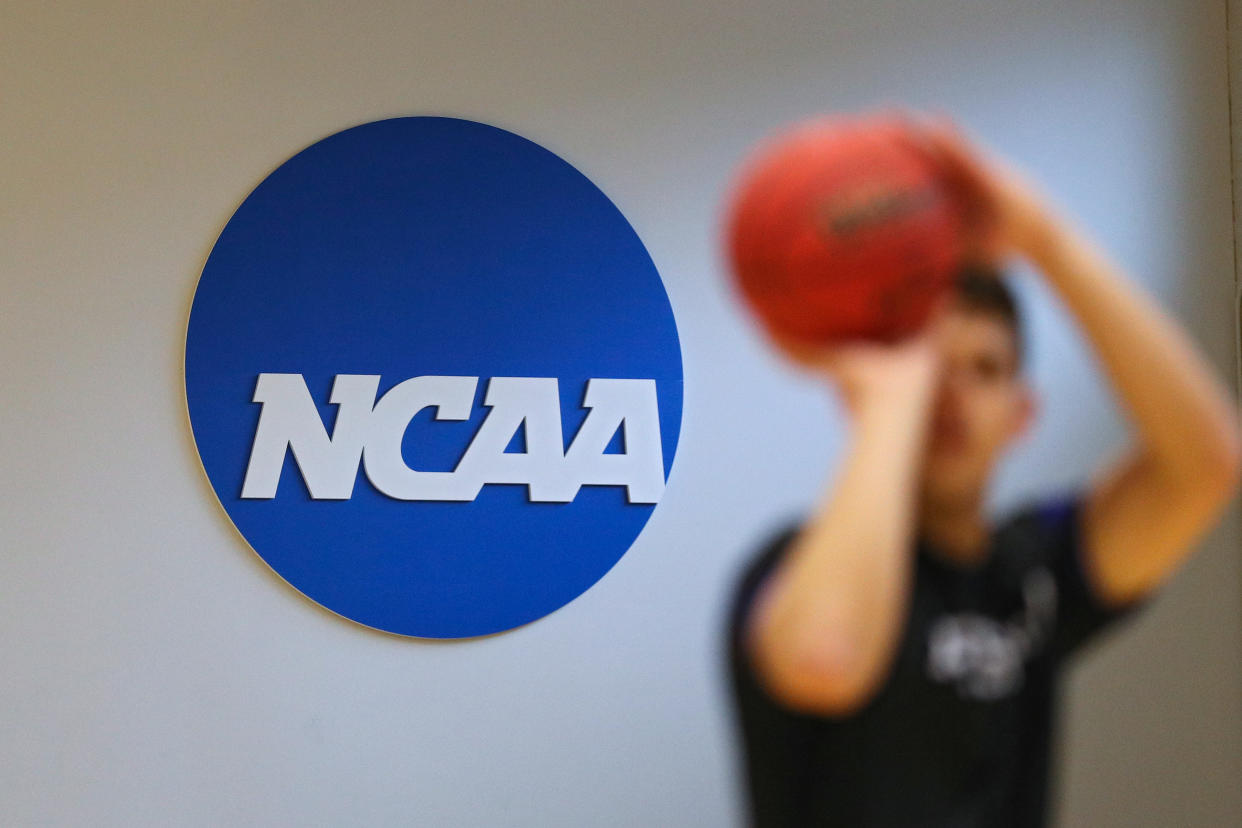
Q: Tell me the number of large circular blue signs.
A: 1